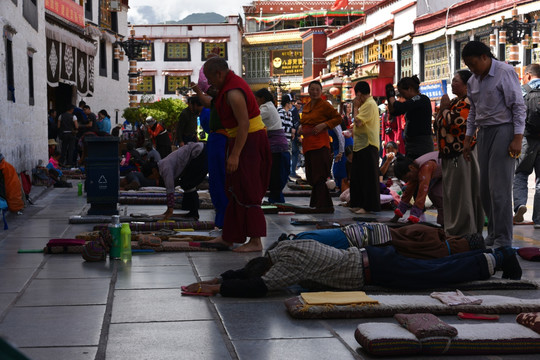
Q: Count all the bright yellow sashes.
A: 1